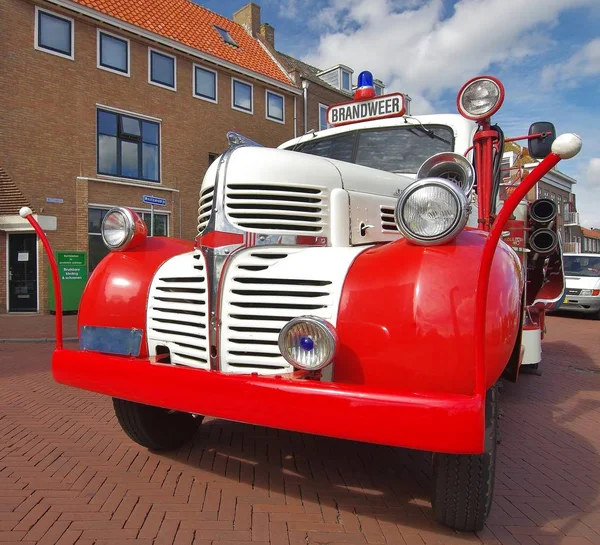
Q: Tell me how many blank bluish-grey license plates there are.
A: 1